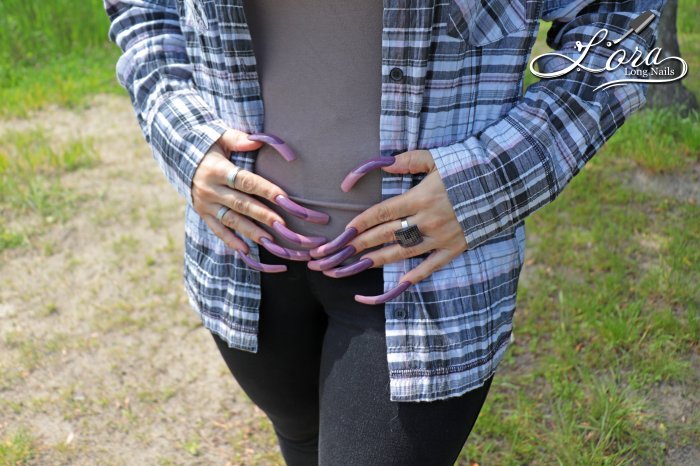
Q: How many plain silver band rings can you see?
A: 2